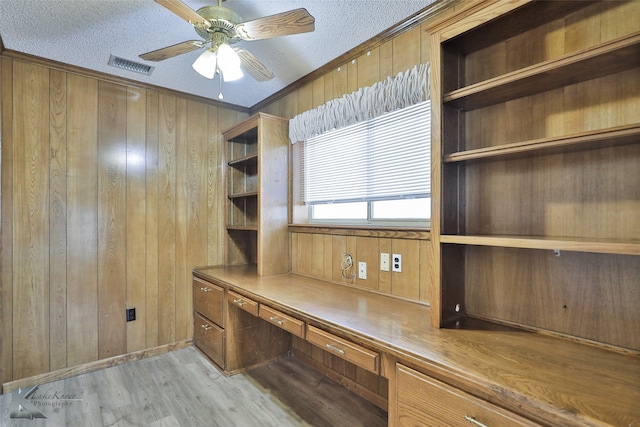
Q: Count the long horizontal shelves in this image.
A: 3